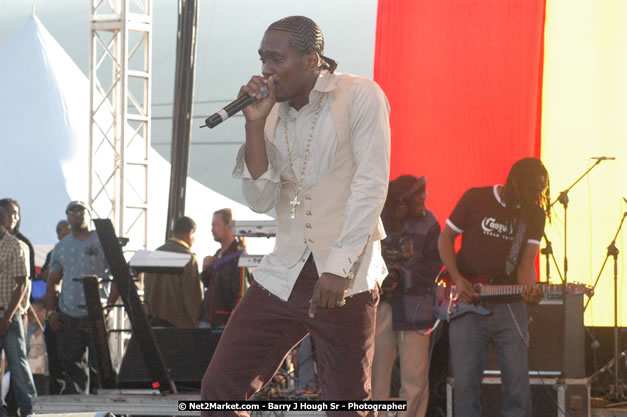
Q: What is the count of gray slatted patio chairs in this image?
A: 0